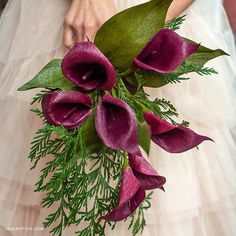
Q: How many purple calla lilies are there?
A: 7